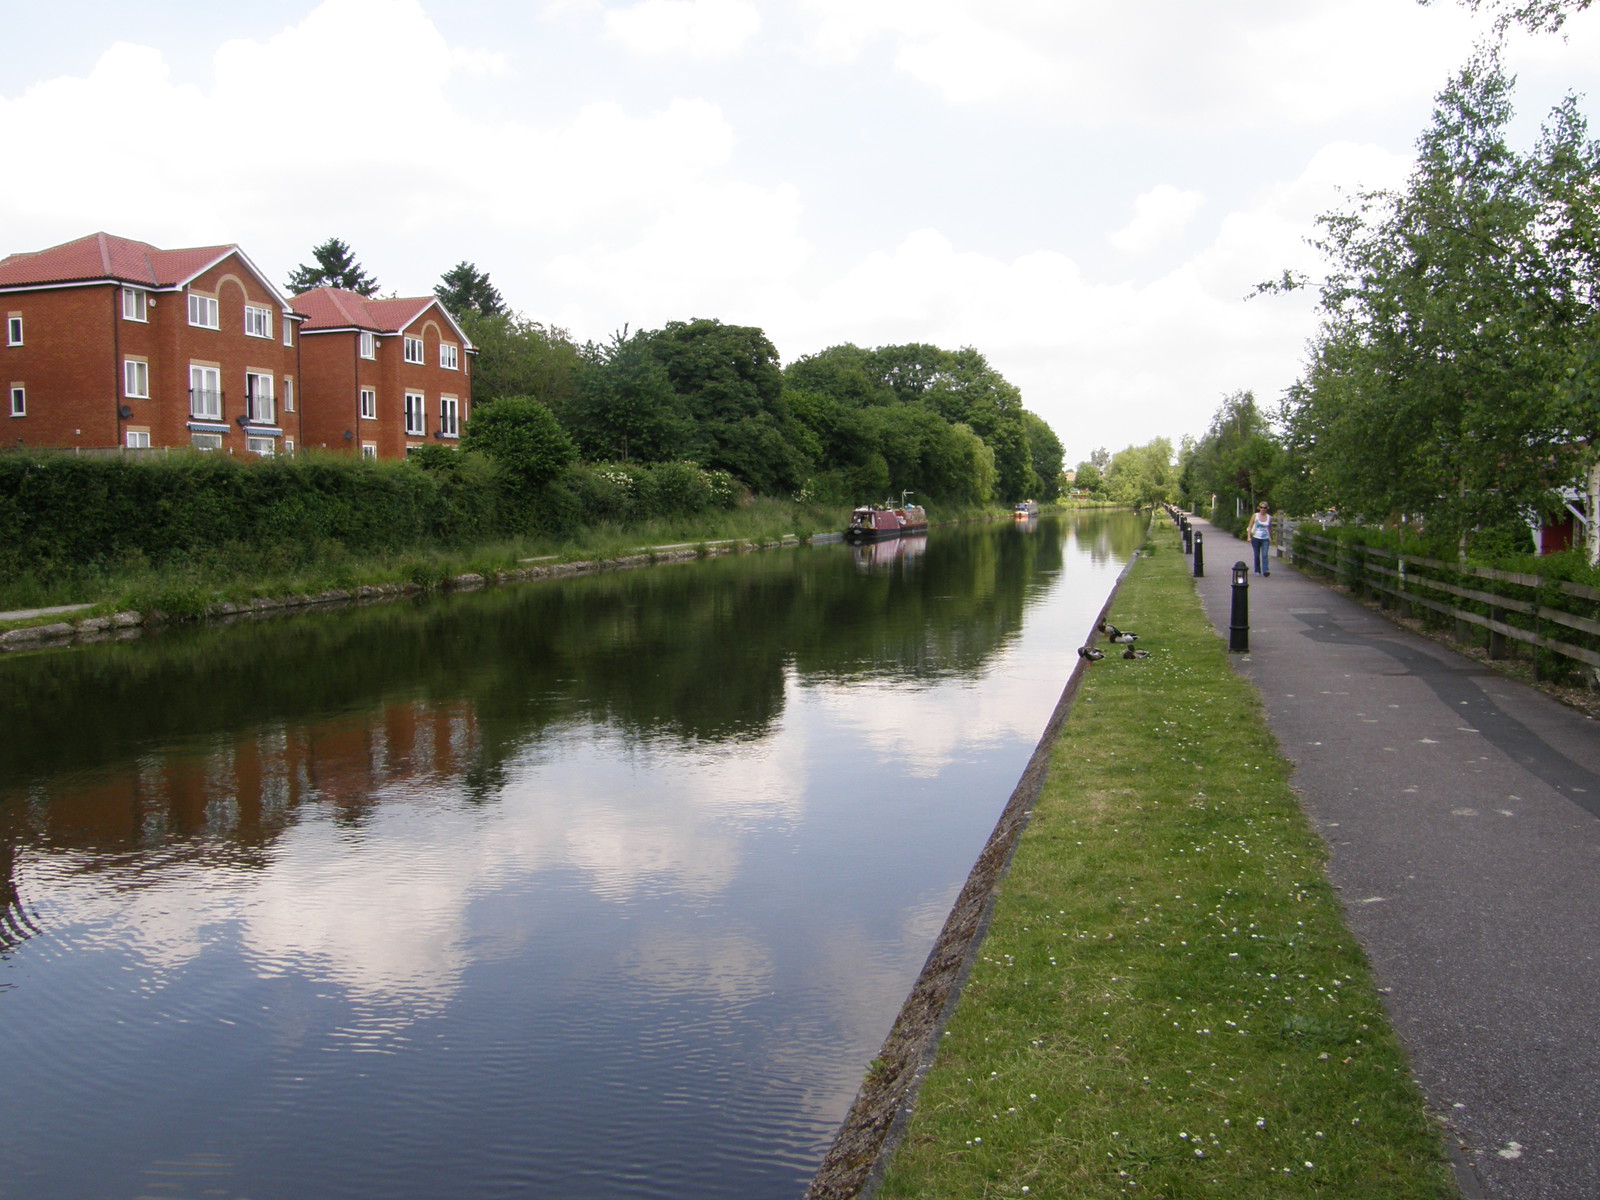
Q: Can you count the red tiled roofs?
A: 2